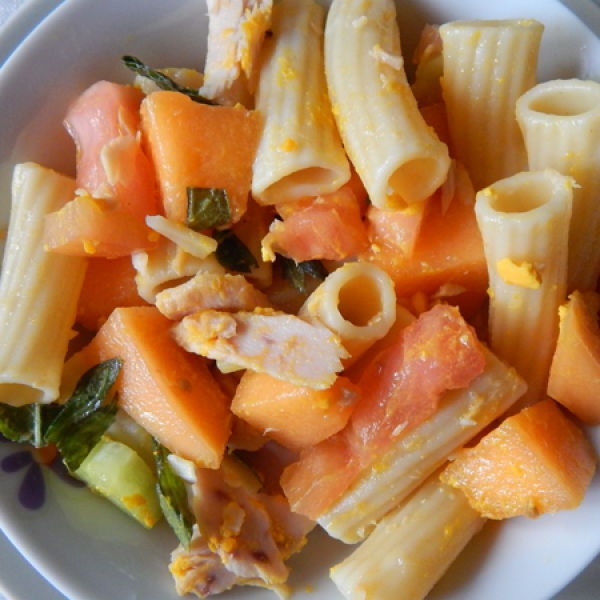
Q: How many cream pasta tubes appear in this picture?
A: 10